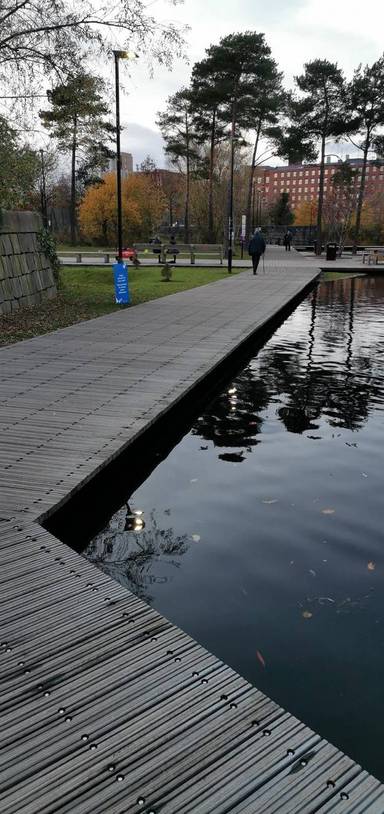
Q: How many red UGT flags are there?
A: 0